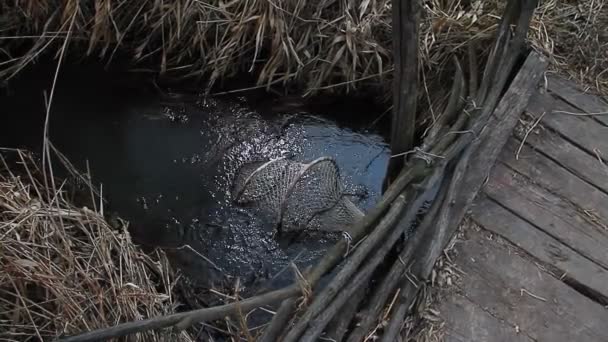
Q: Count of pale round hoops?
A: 2